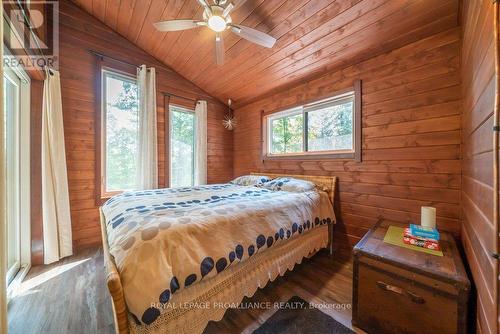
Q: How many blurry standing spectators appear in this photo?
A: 0